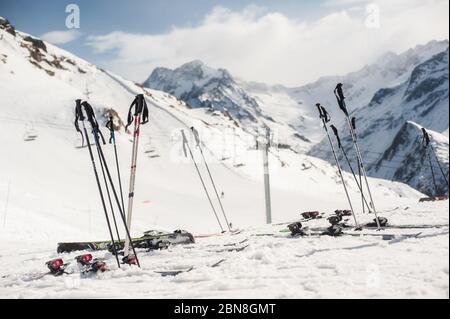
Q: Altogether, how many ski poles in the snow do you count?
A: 14